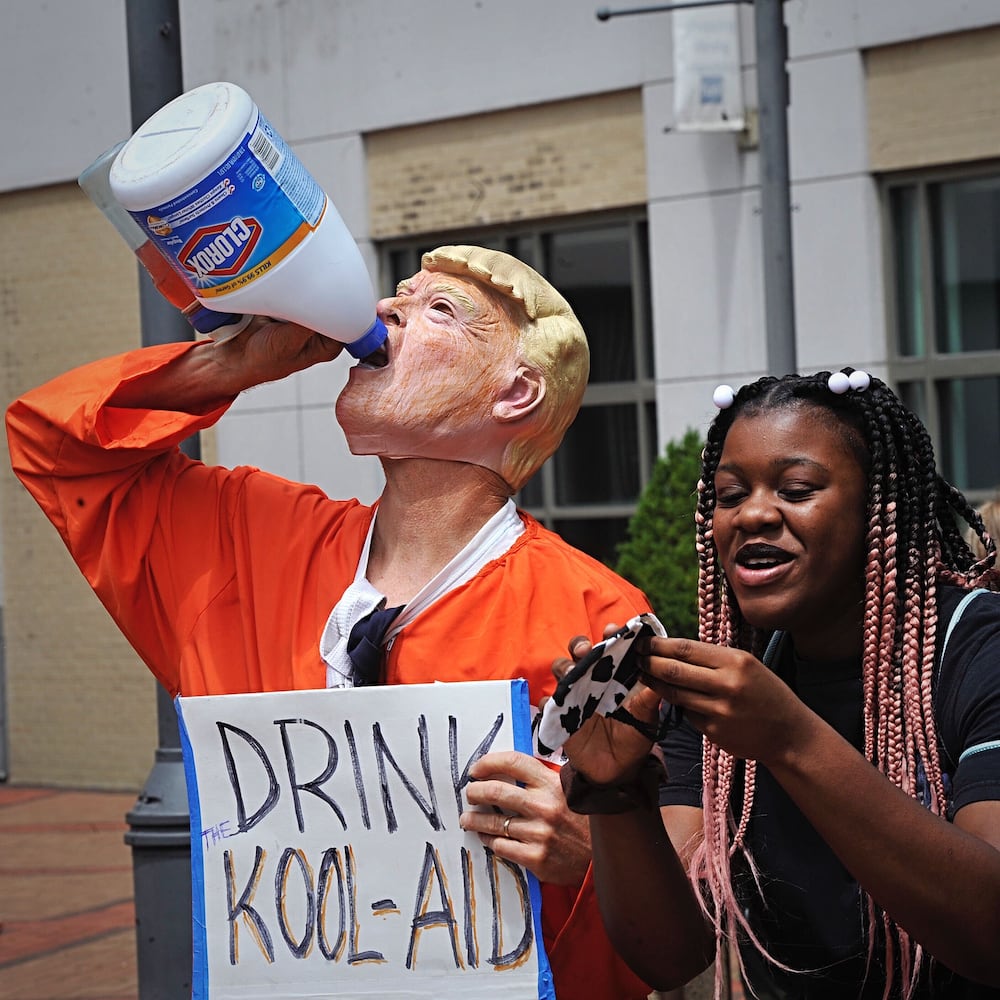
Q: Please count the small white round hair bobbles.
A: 3